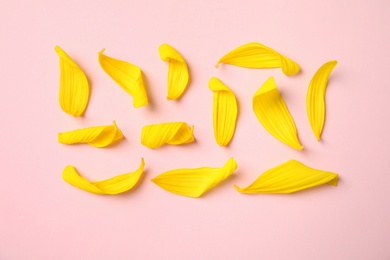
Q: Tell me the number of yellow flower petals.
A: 12